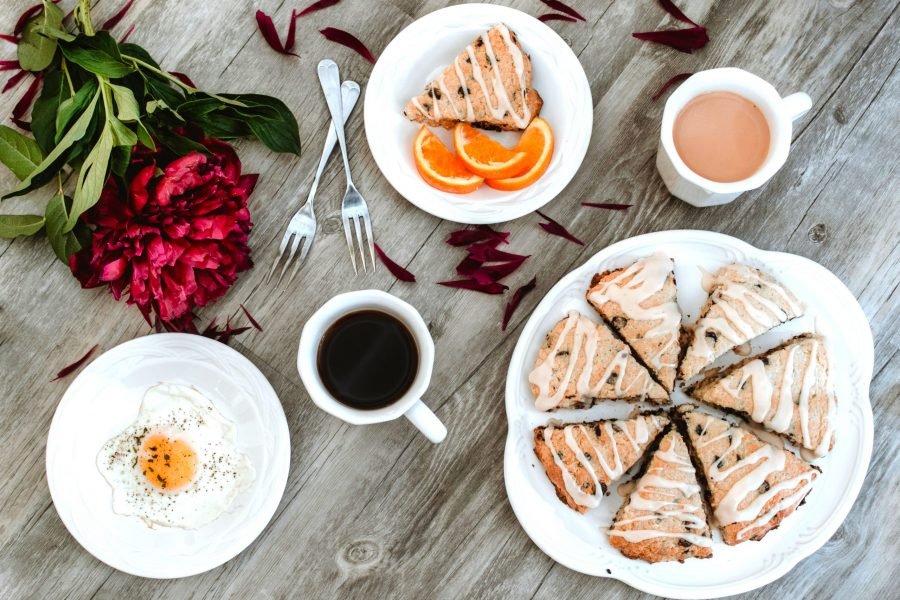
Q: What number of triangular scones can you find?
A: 8